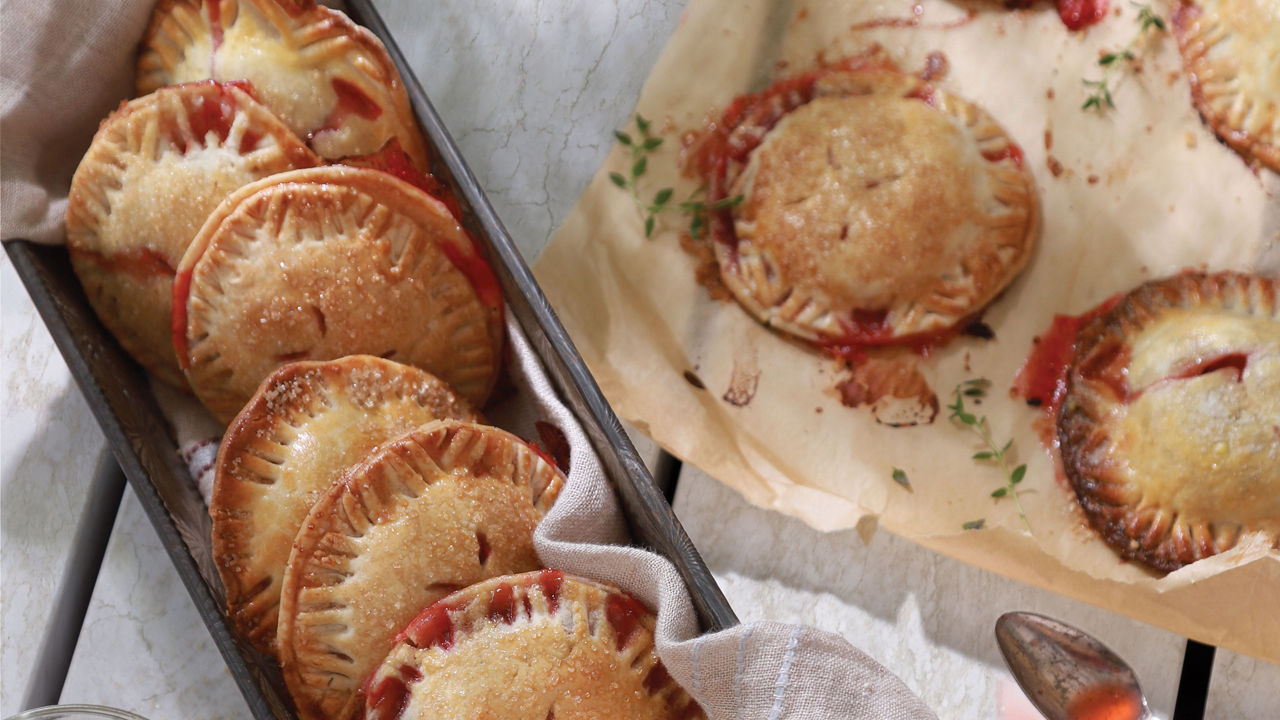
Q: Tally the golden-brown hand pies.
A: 9